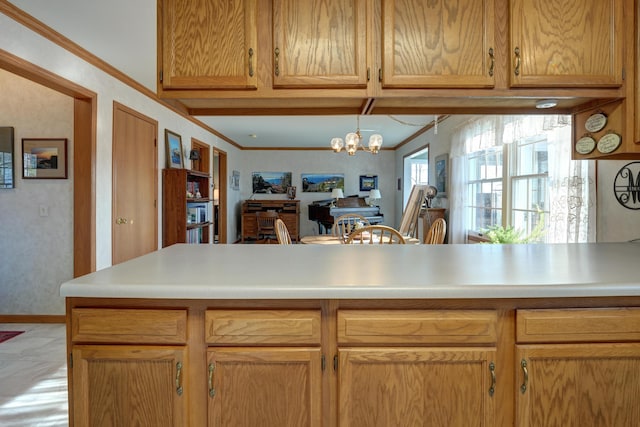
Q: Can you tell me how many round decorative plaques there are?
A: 3